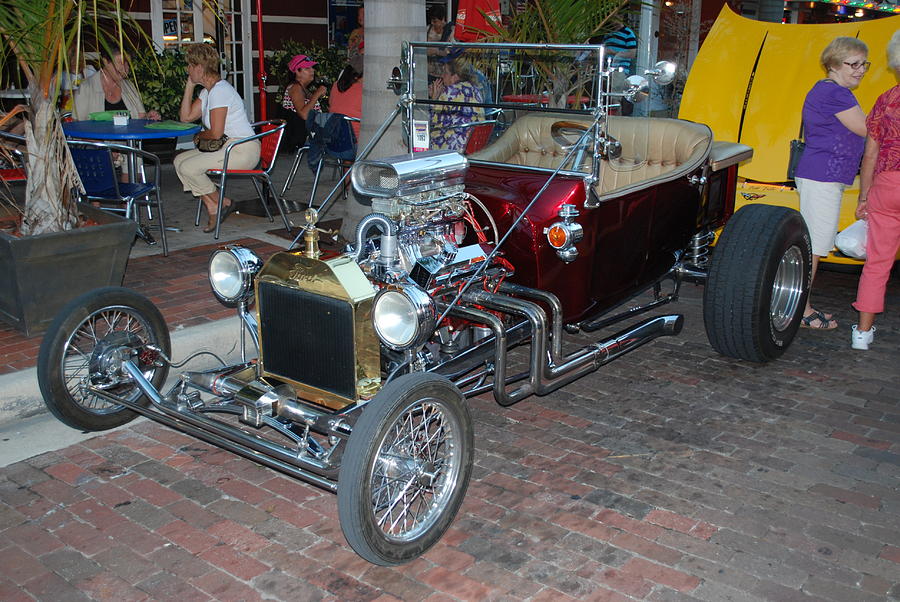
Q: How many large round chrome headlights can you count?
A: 2